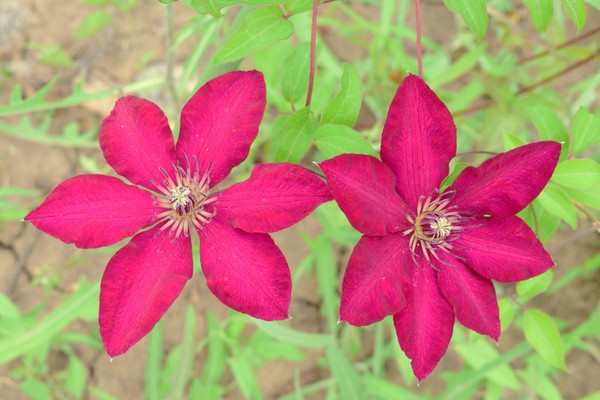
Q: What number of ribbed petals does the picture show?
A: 13